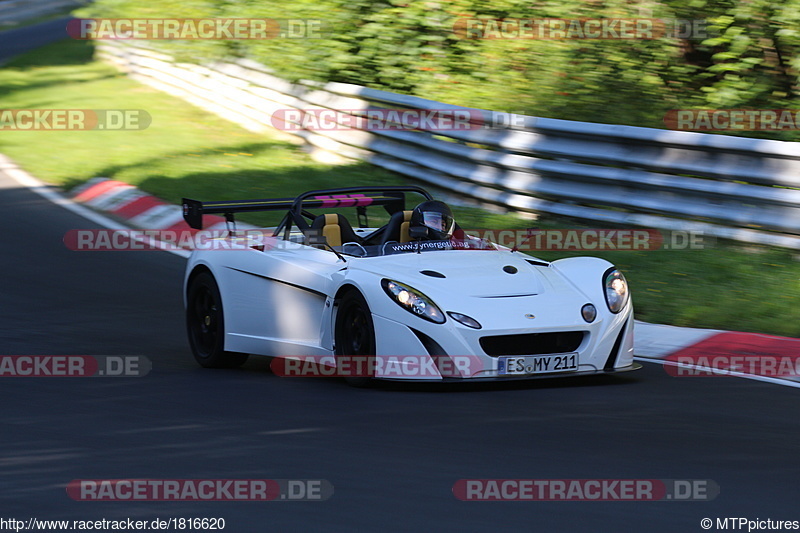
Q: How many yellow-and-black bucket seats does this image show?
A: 2